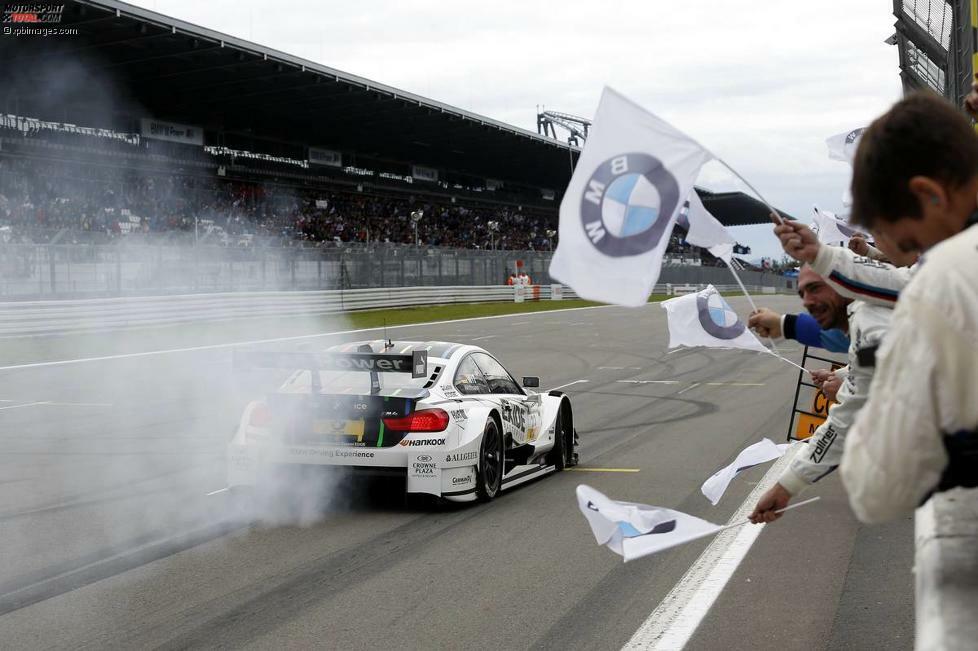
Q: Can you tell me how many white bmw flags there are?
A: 7